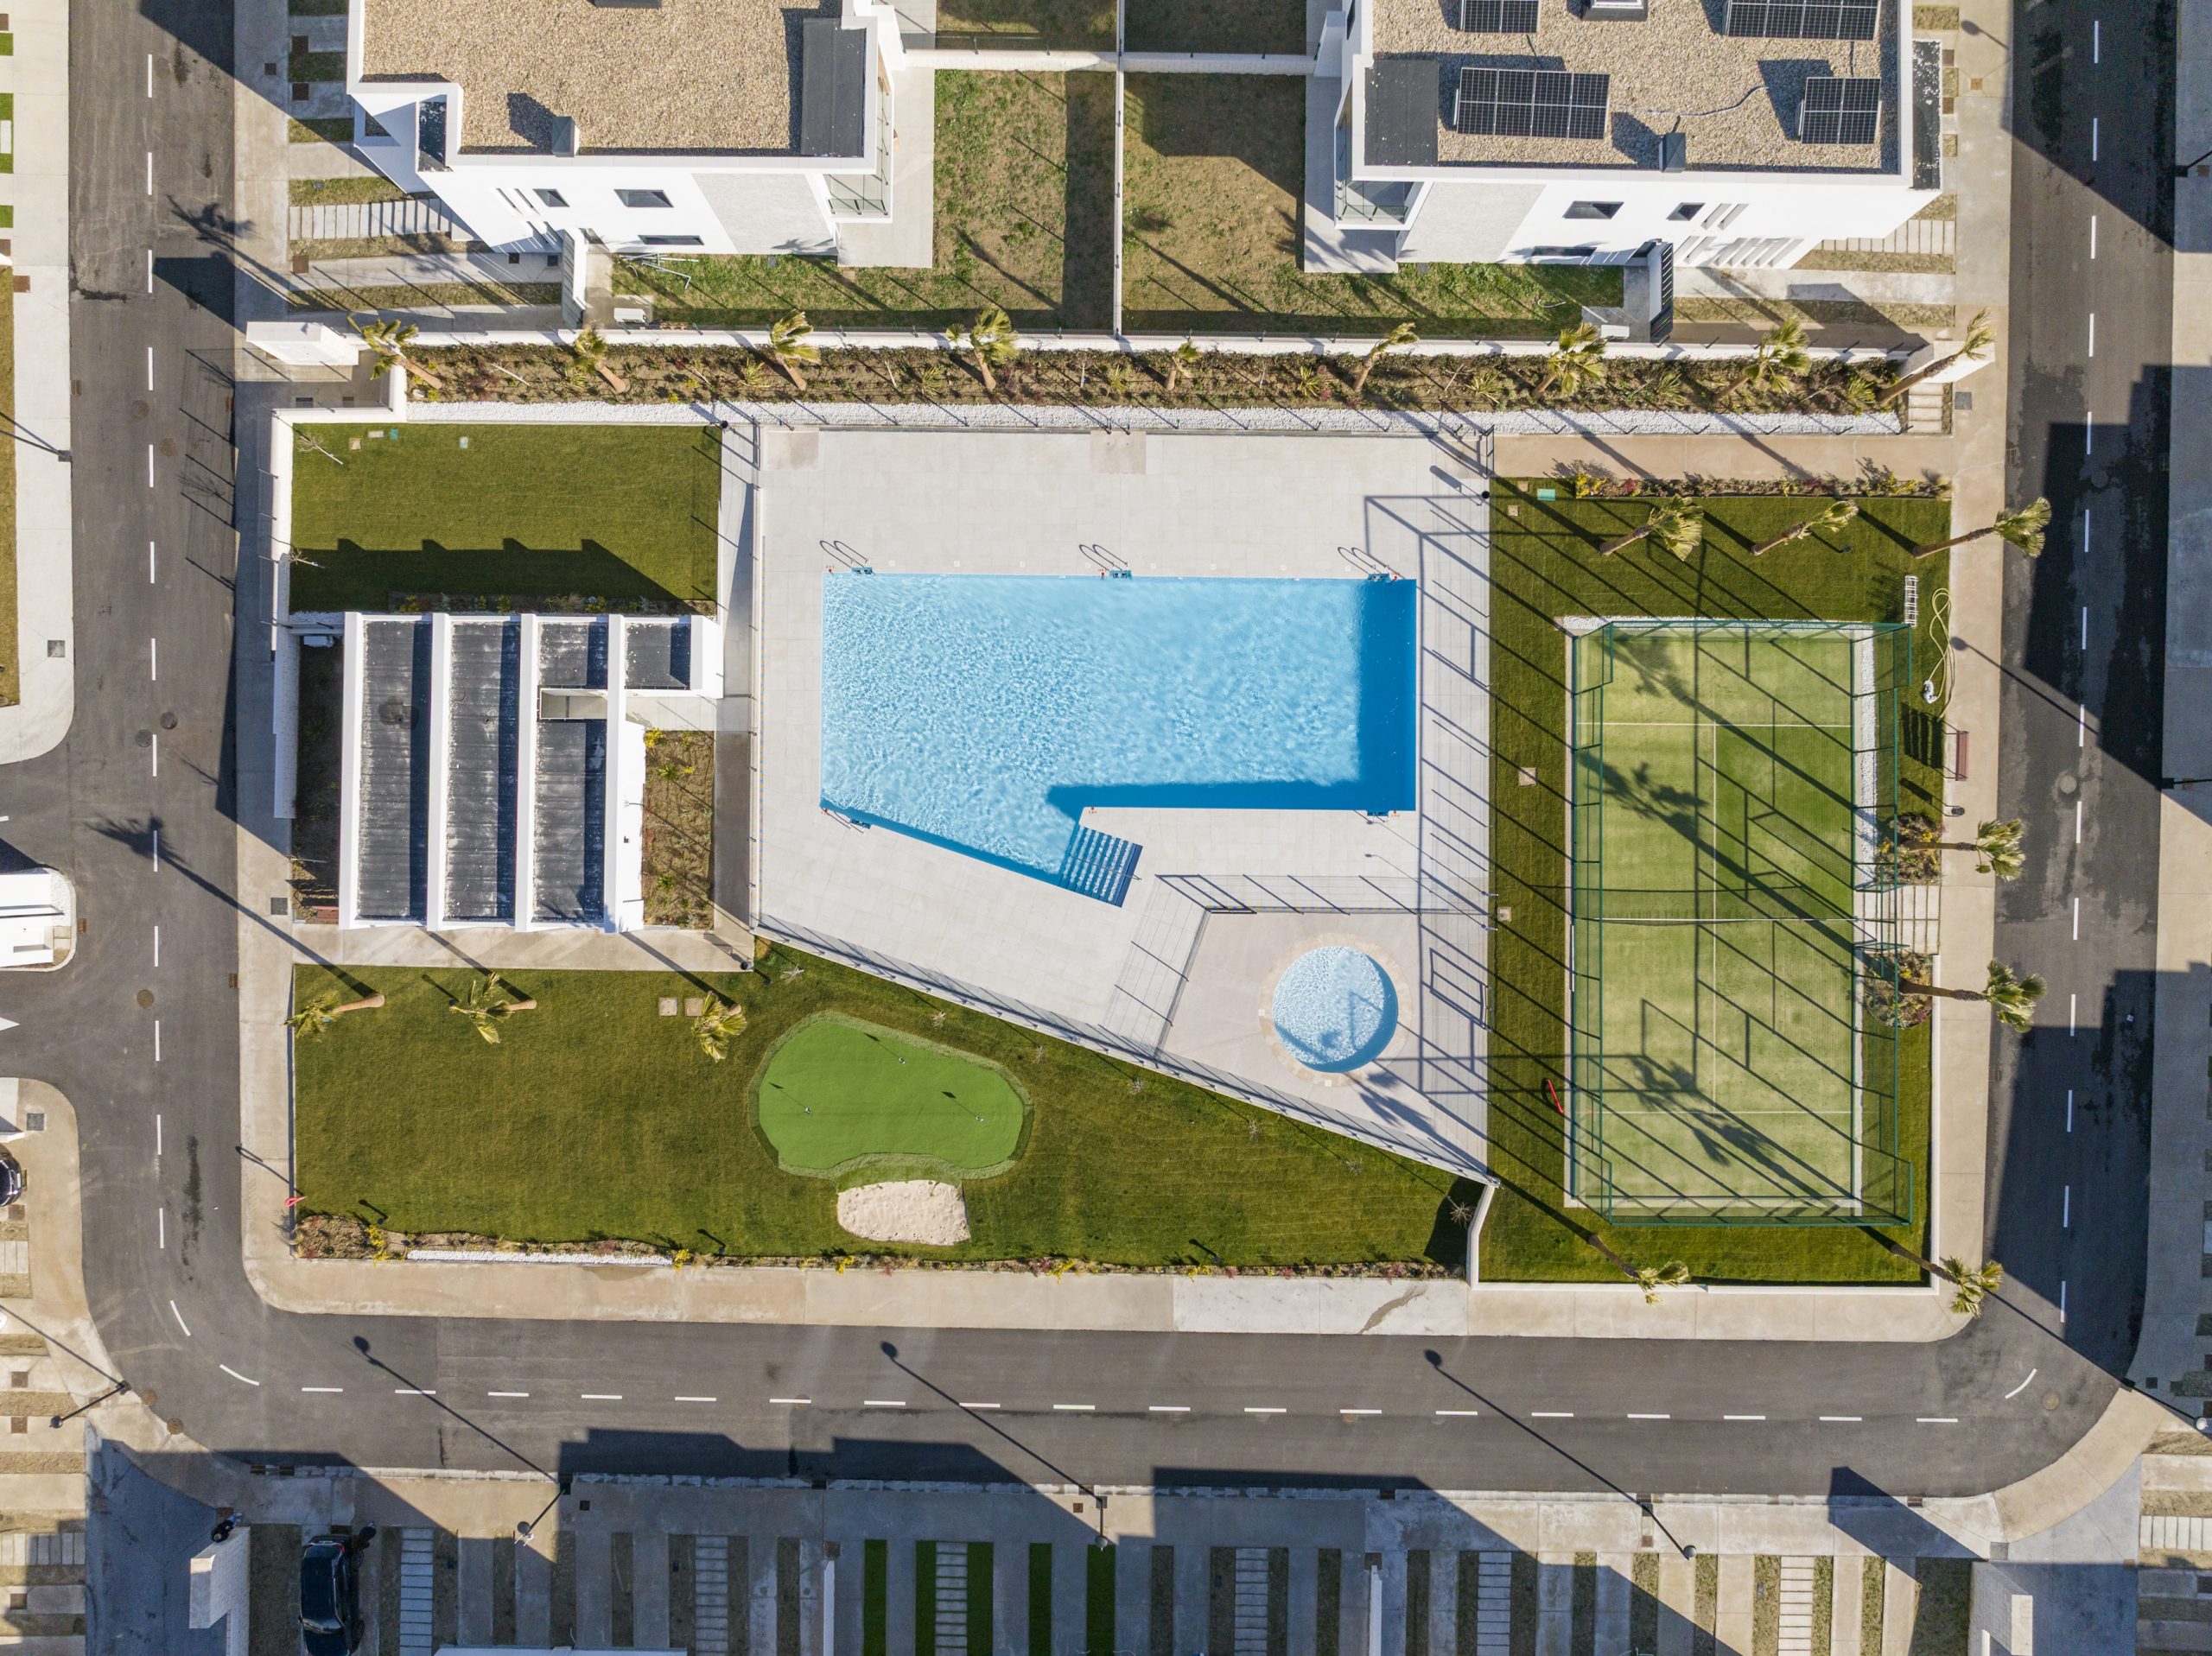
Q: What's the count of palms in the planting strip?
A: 9